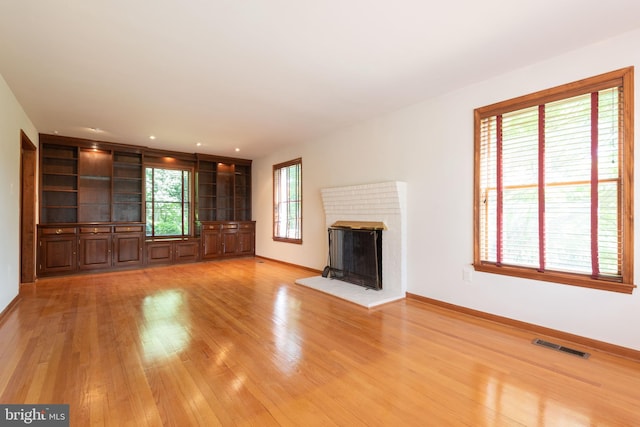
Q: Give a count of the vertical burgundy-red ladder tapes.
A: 3